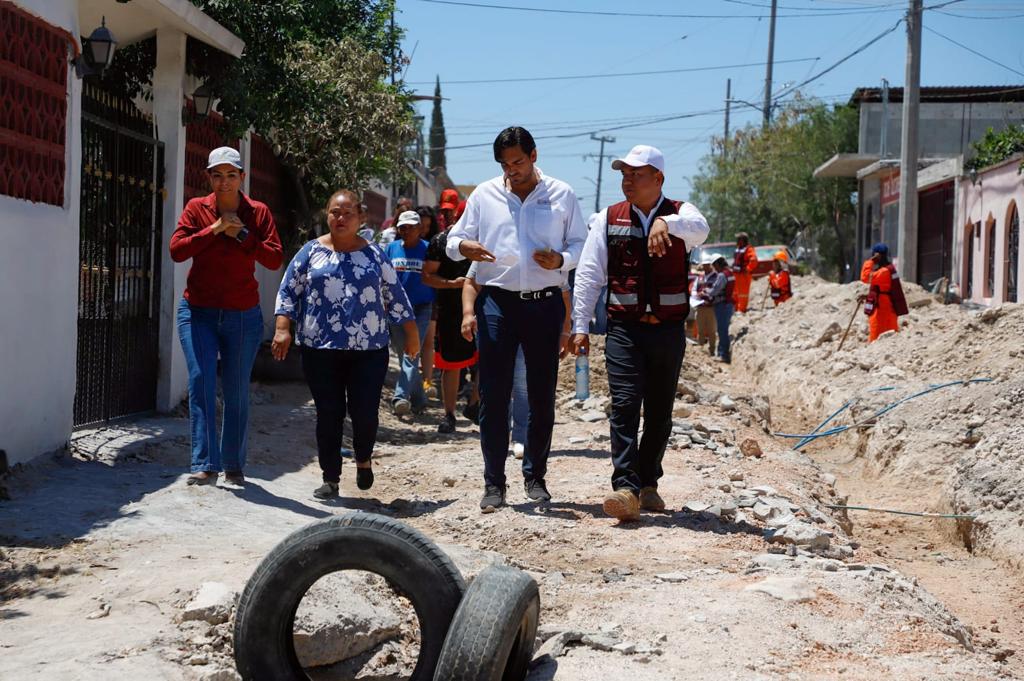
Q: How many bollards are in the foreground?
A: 0